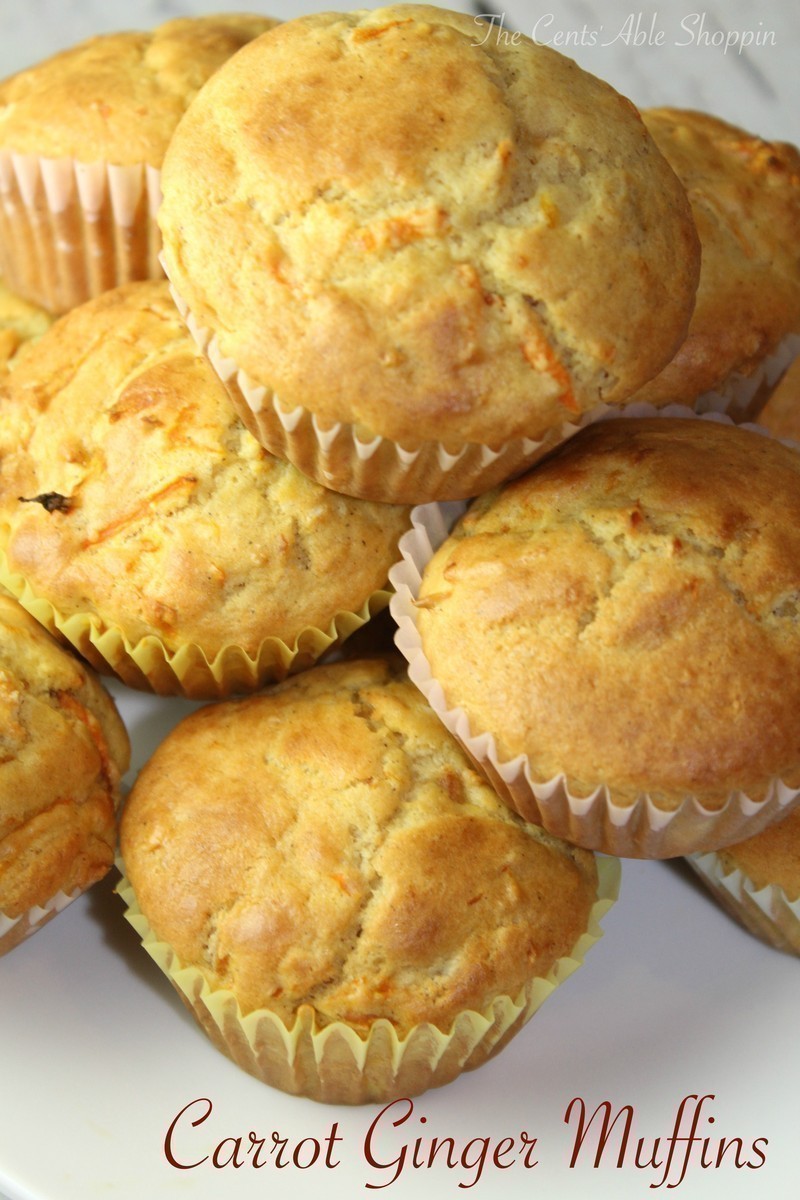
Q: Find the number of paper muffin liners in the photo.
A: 8